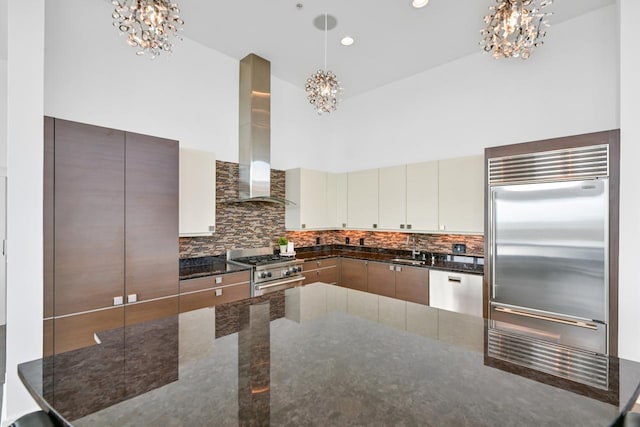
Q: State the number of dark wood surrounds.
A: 1